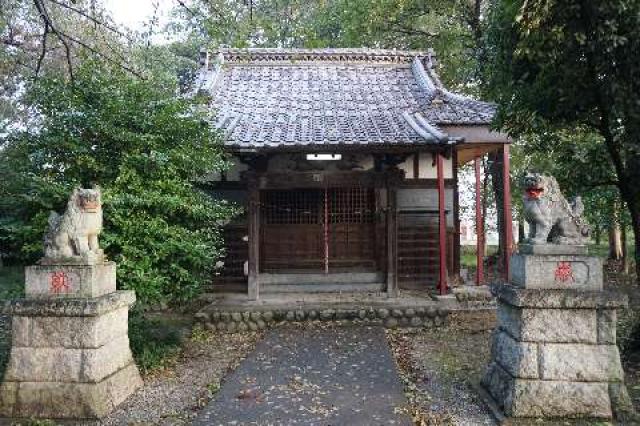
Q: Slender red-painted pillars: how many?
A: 3